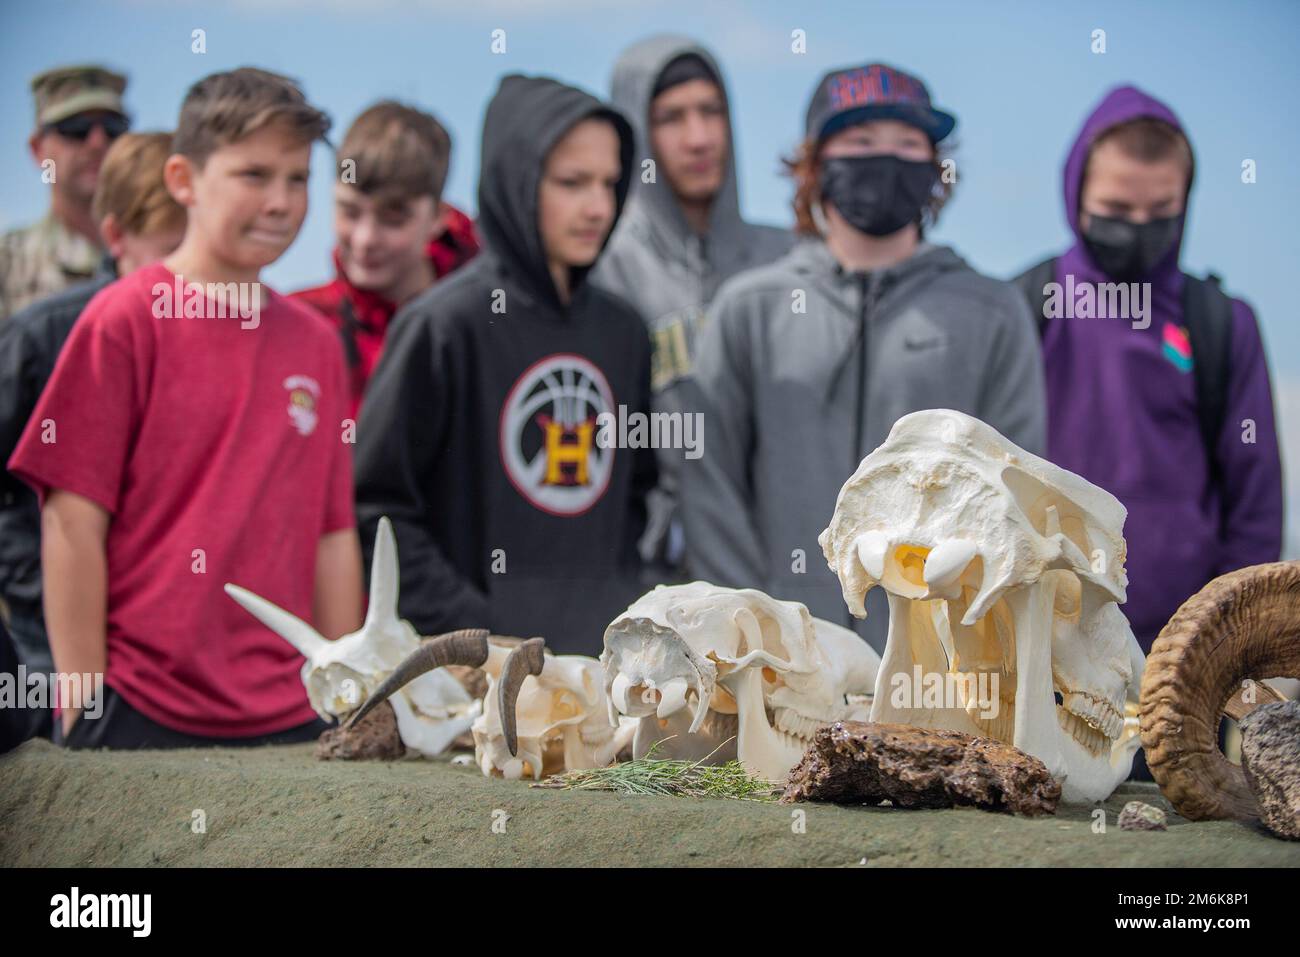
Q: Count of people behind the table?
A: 8